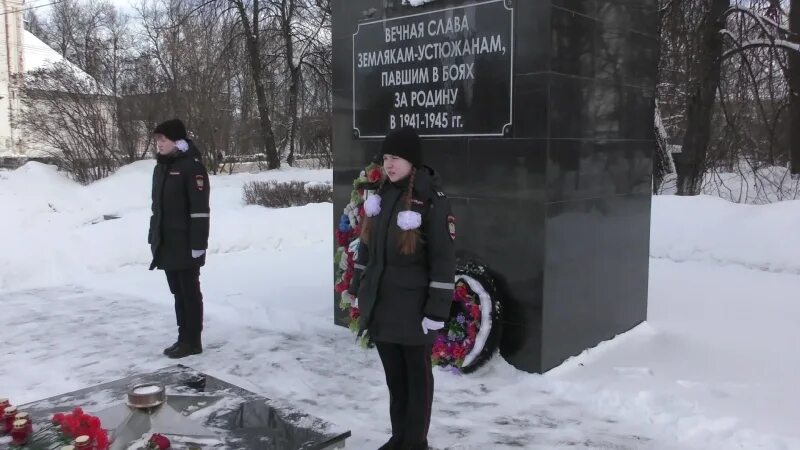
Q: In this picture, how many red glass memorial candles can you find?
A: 6